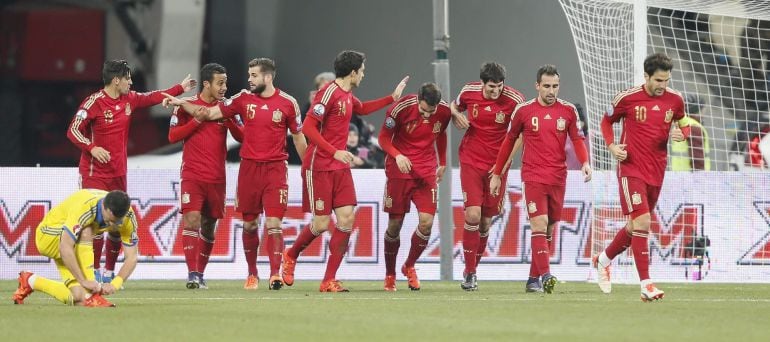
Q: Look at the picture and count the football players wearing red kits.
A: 8